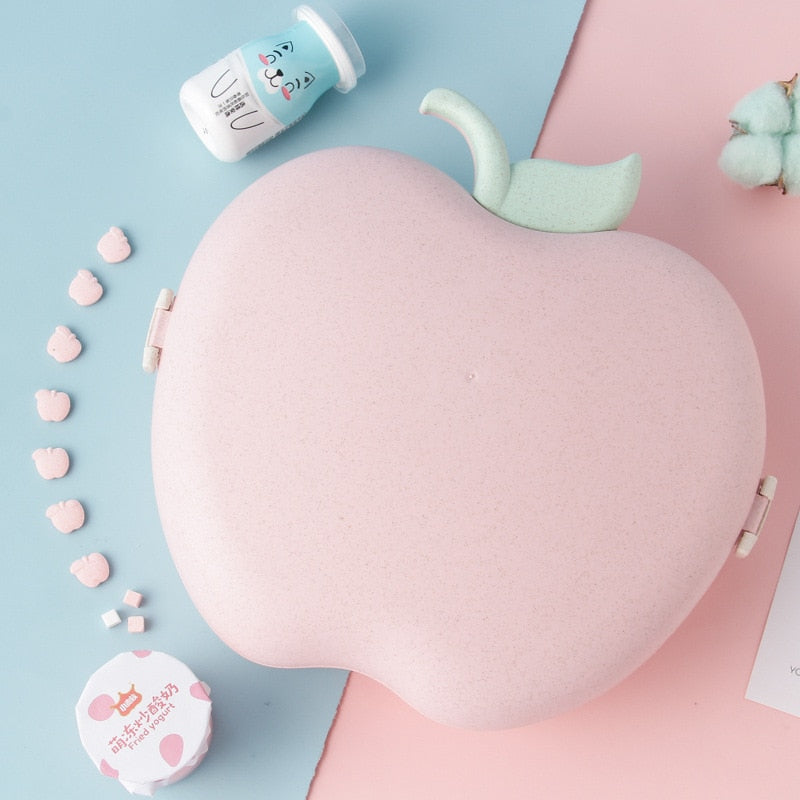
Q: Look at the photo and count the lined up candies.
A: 7